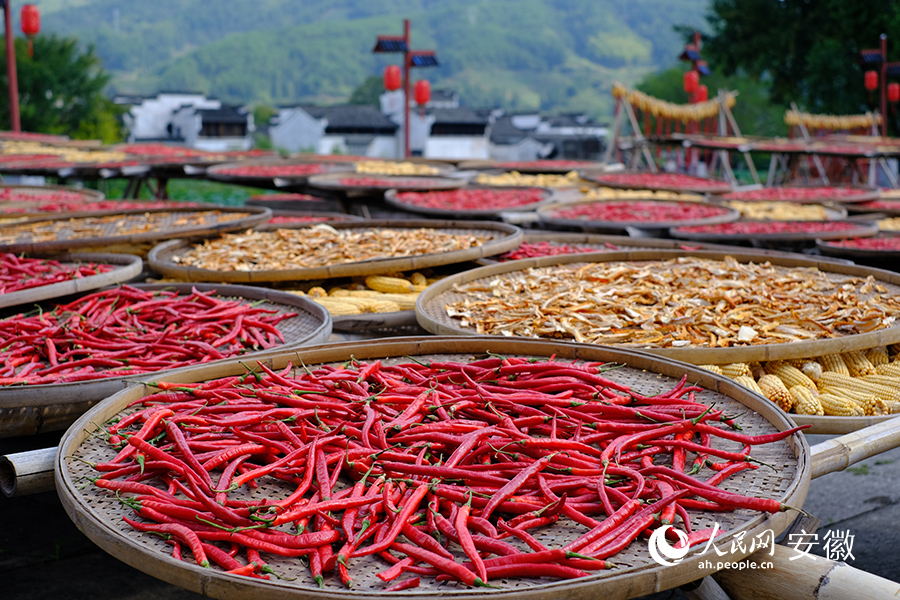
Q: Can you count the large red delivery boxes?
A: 0